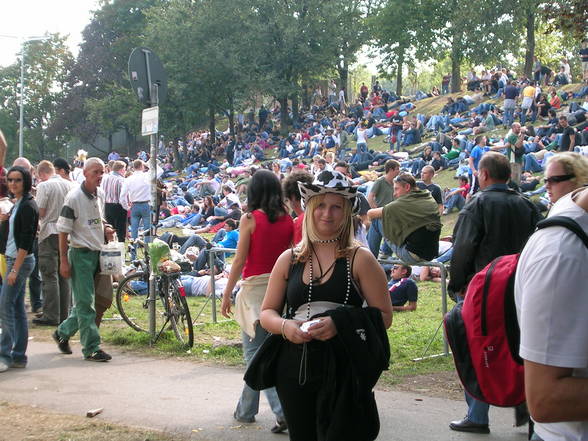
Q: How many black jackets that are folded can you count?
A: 1